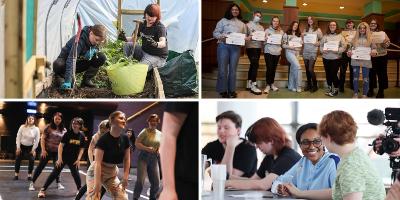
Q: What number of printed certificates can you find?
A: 9